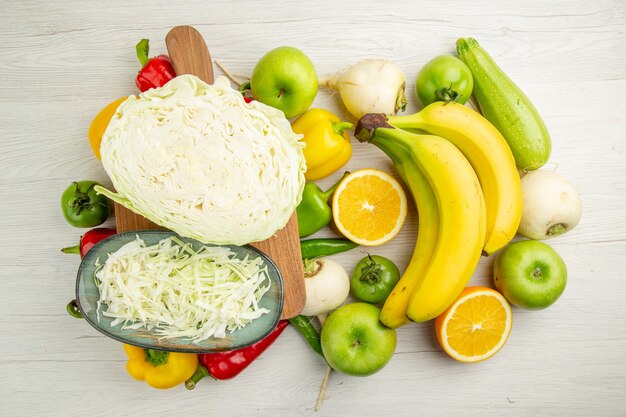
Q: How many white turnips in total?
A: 3